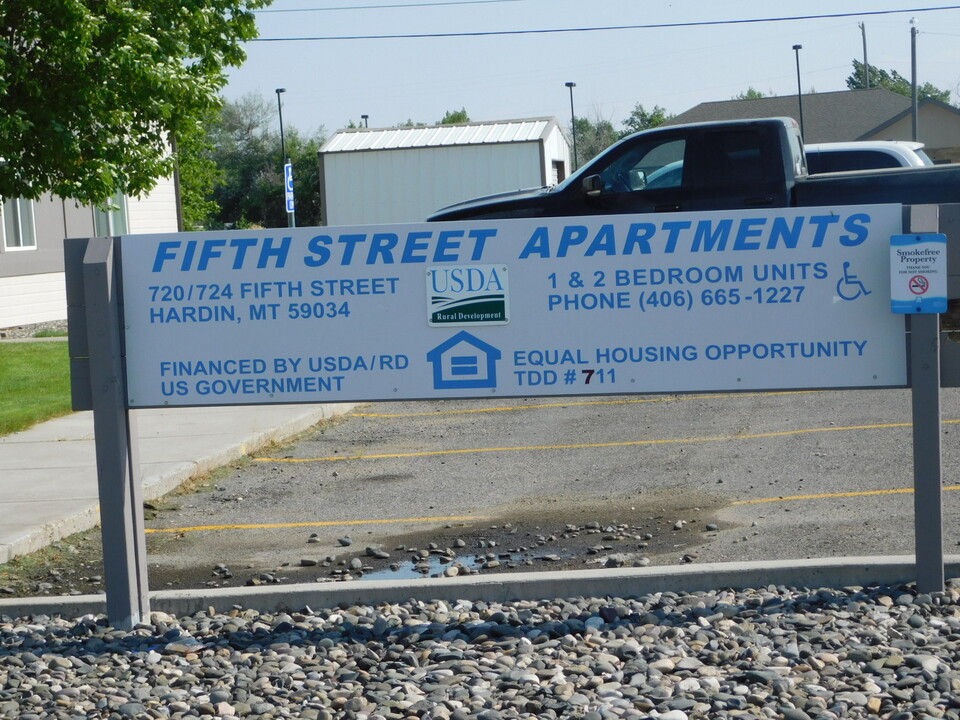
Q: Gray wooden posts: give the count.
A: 2